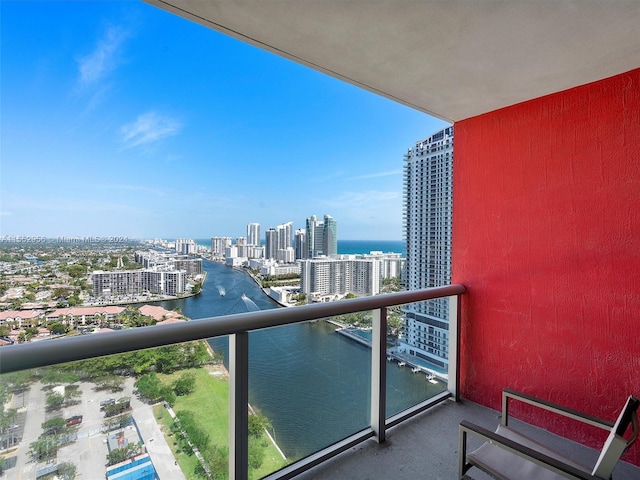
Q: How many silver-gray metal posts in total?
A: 3